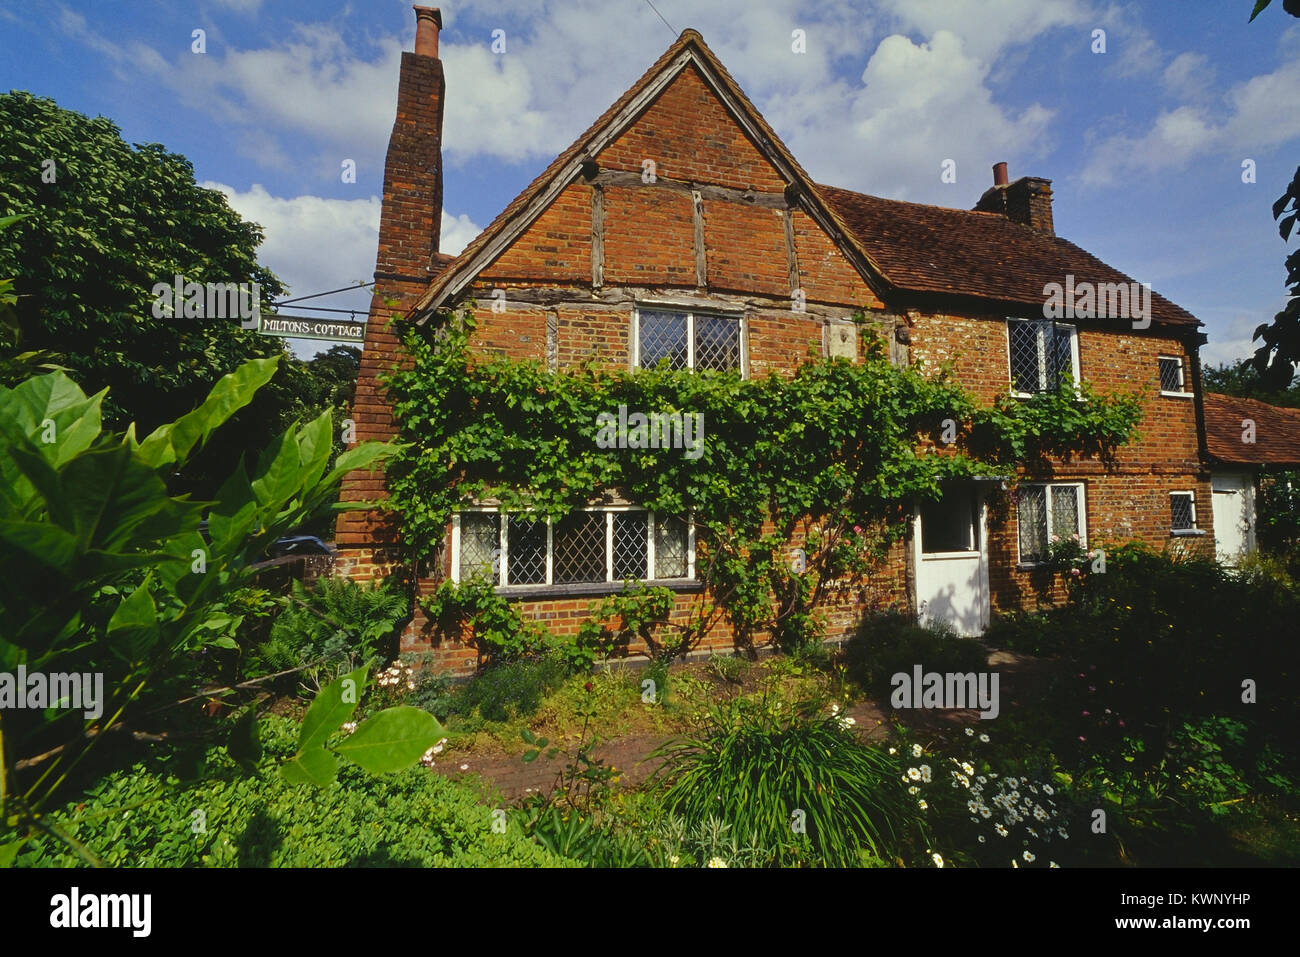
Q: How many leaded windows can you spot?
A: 6